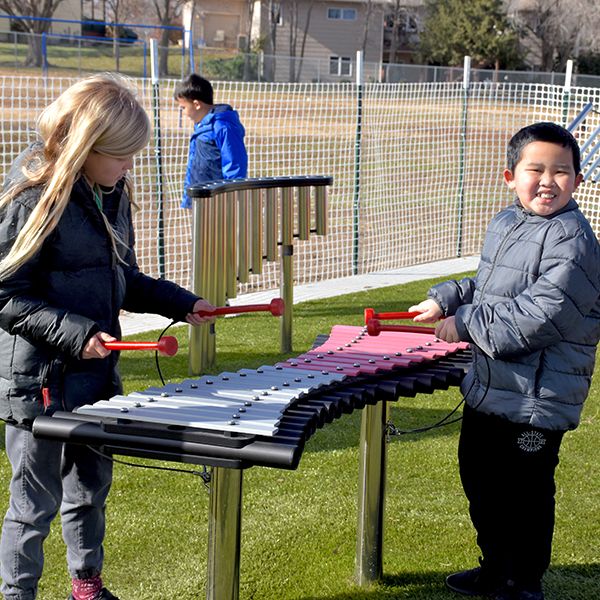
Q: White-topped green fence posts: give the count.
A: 4